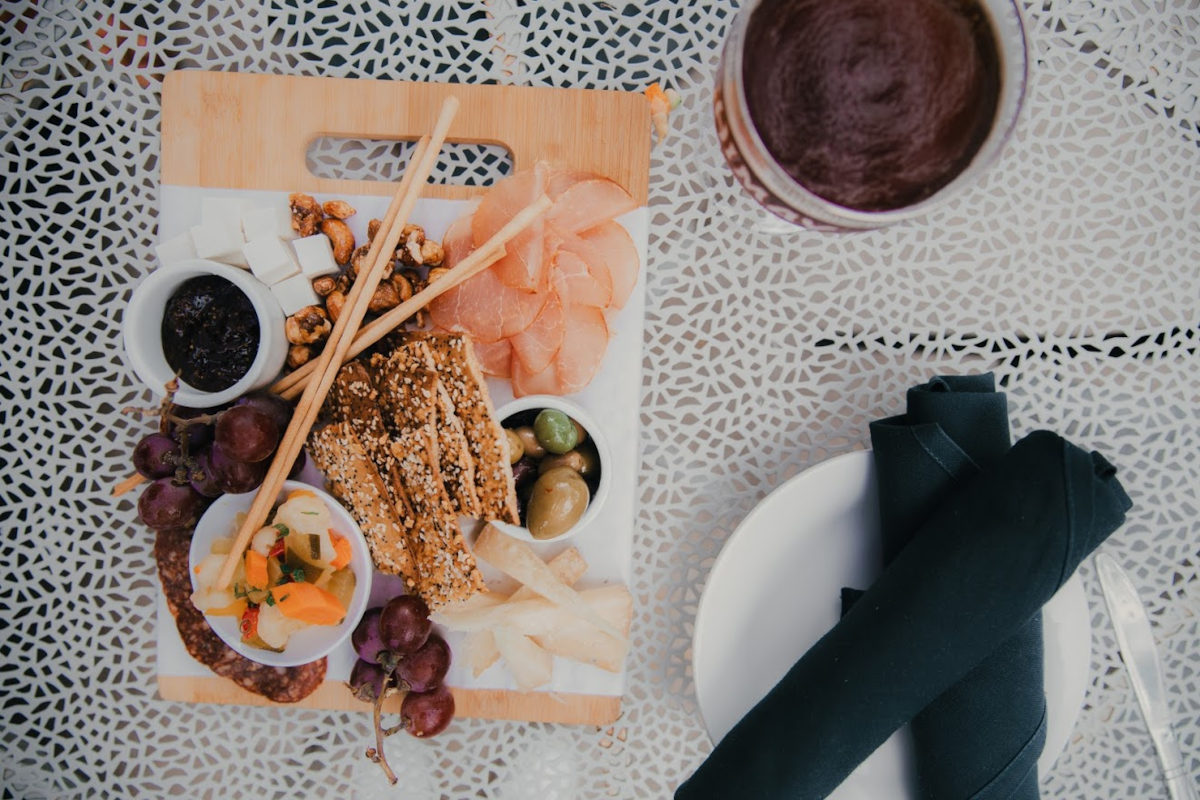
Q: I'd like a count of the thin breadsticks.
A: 4